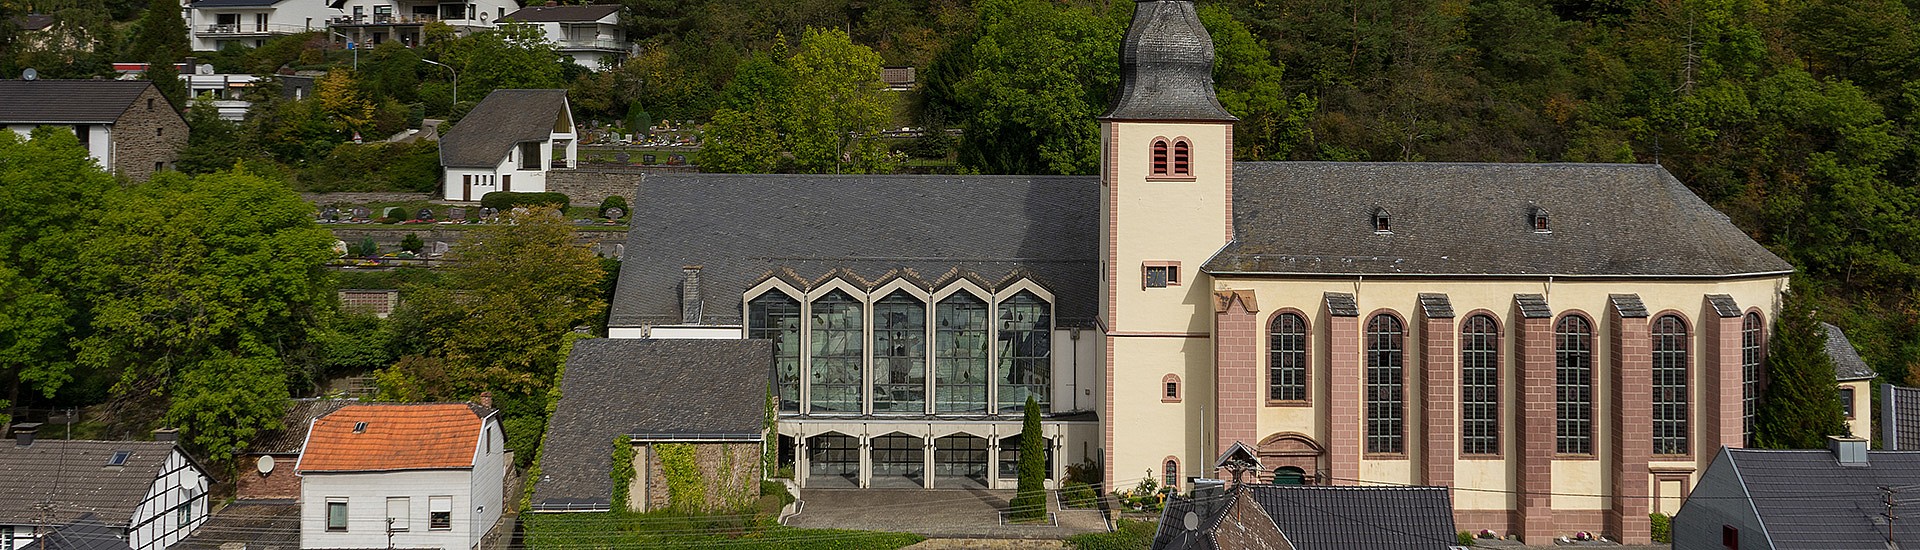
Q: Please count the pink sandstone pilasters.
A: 6